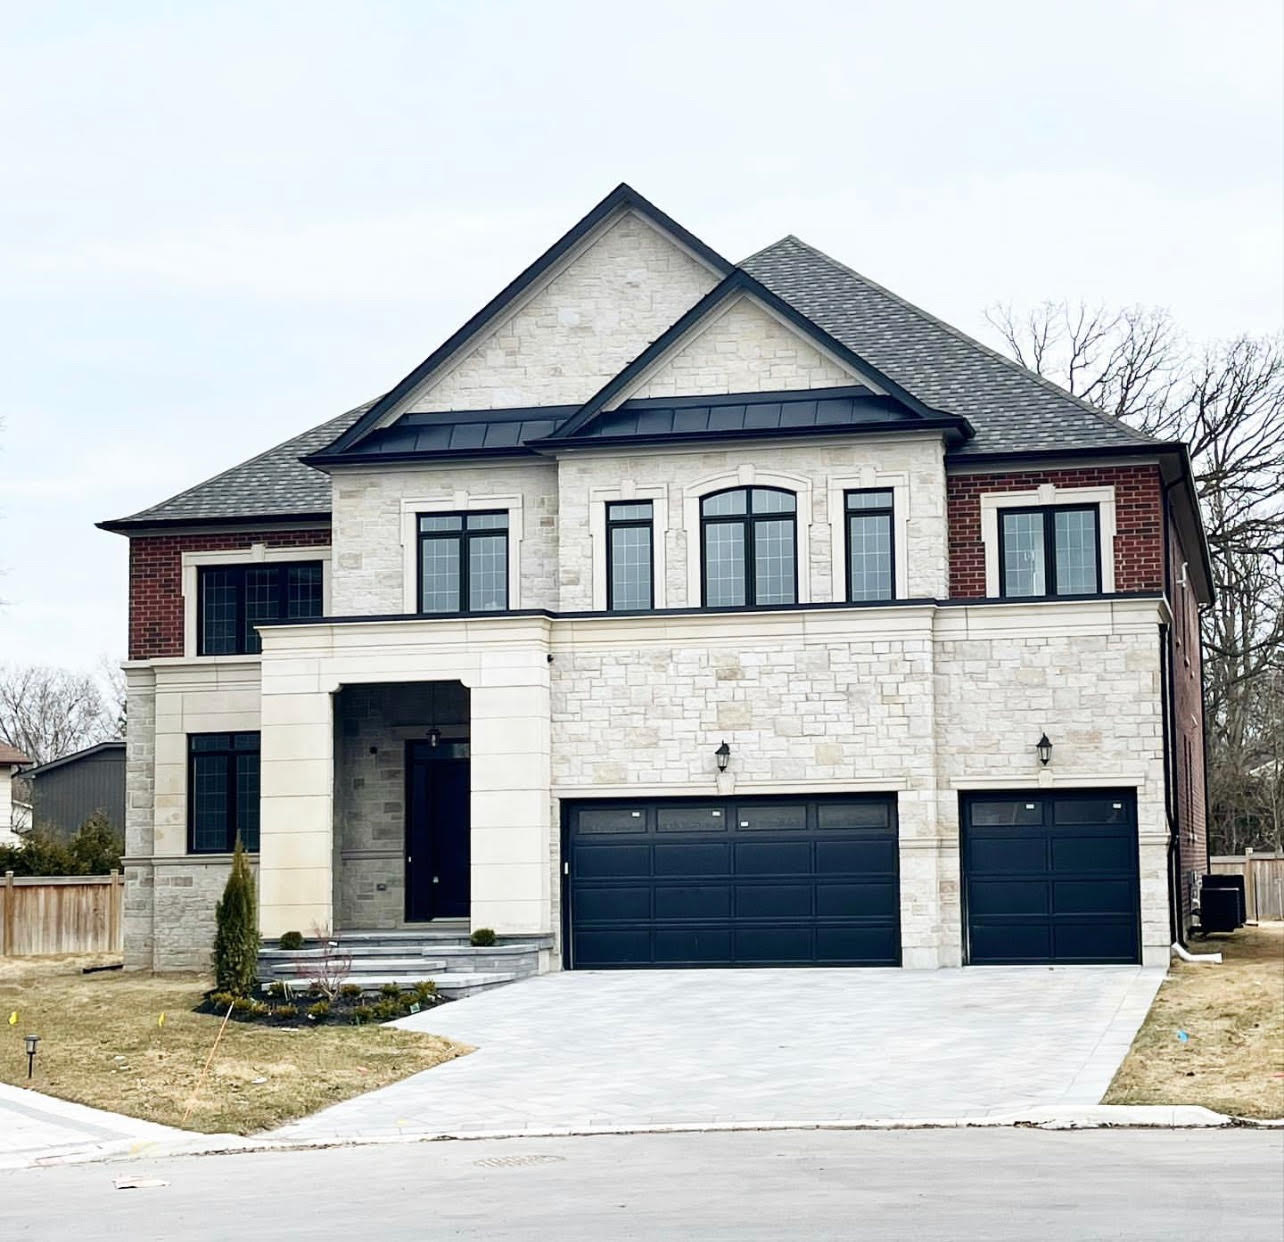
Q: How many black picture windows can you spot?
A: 7